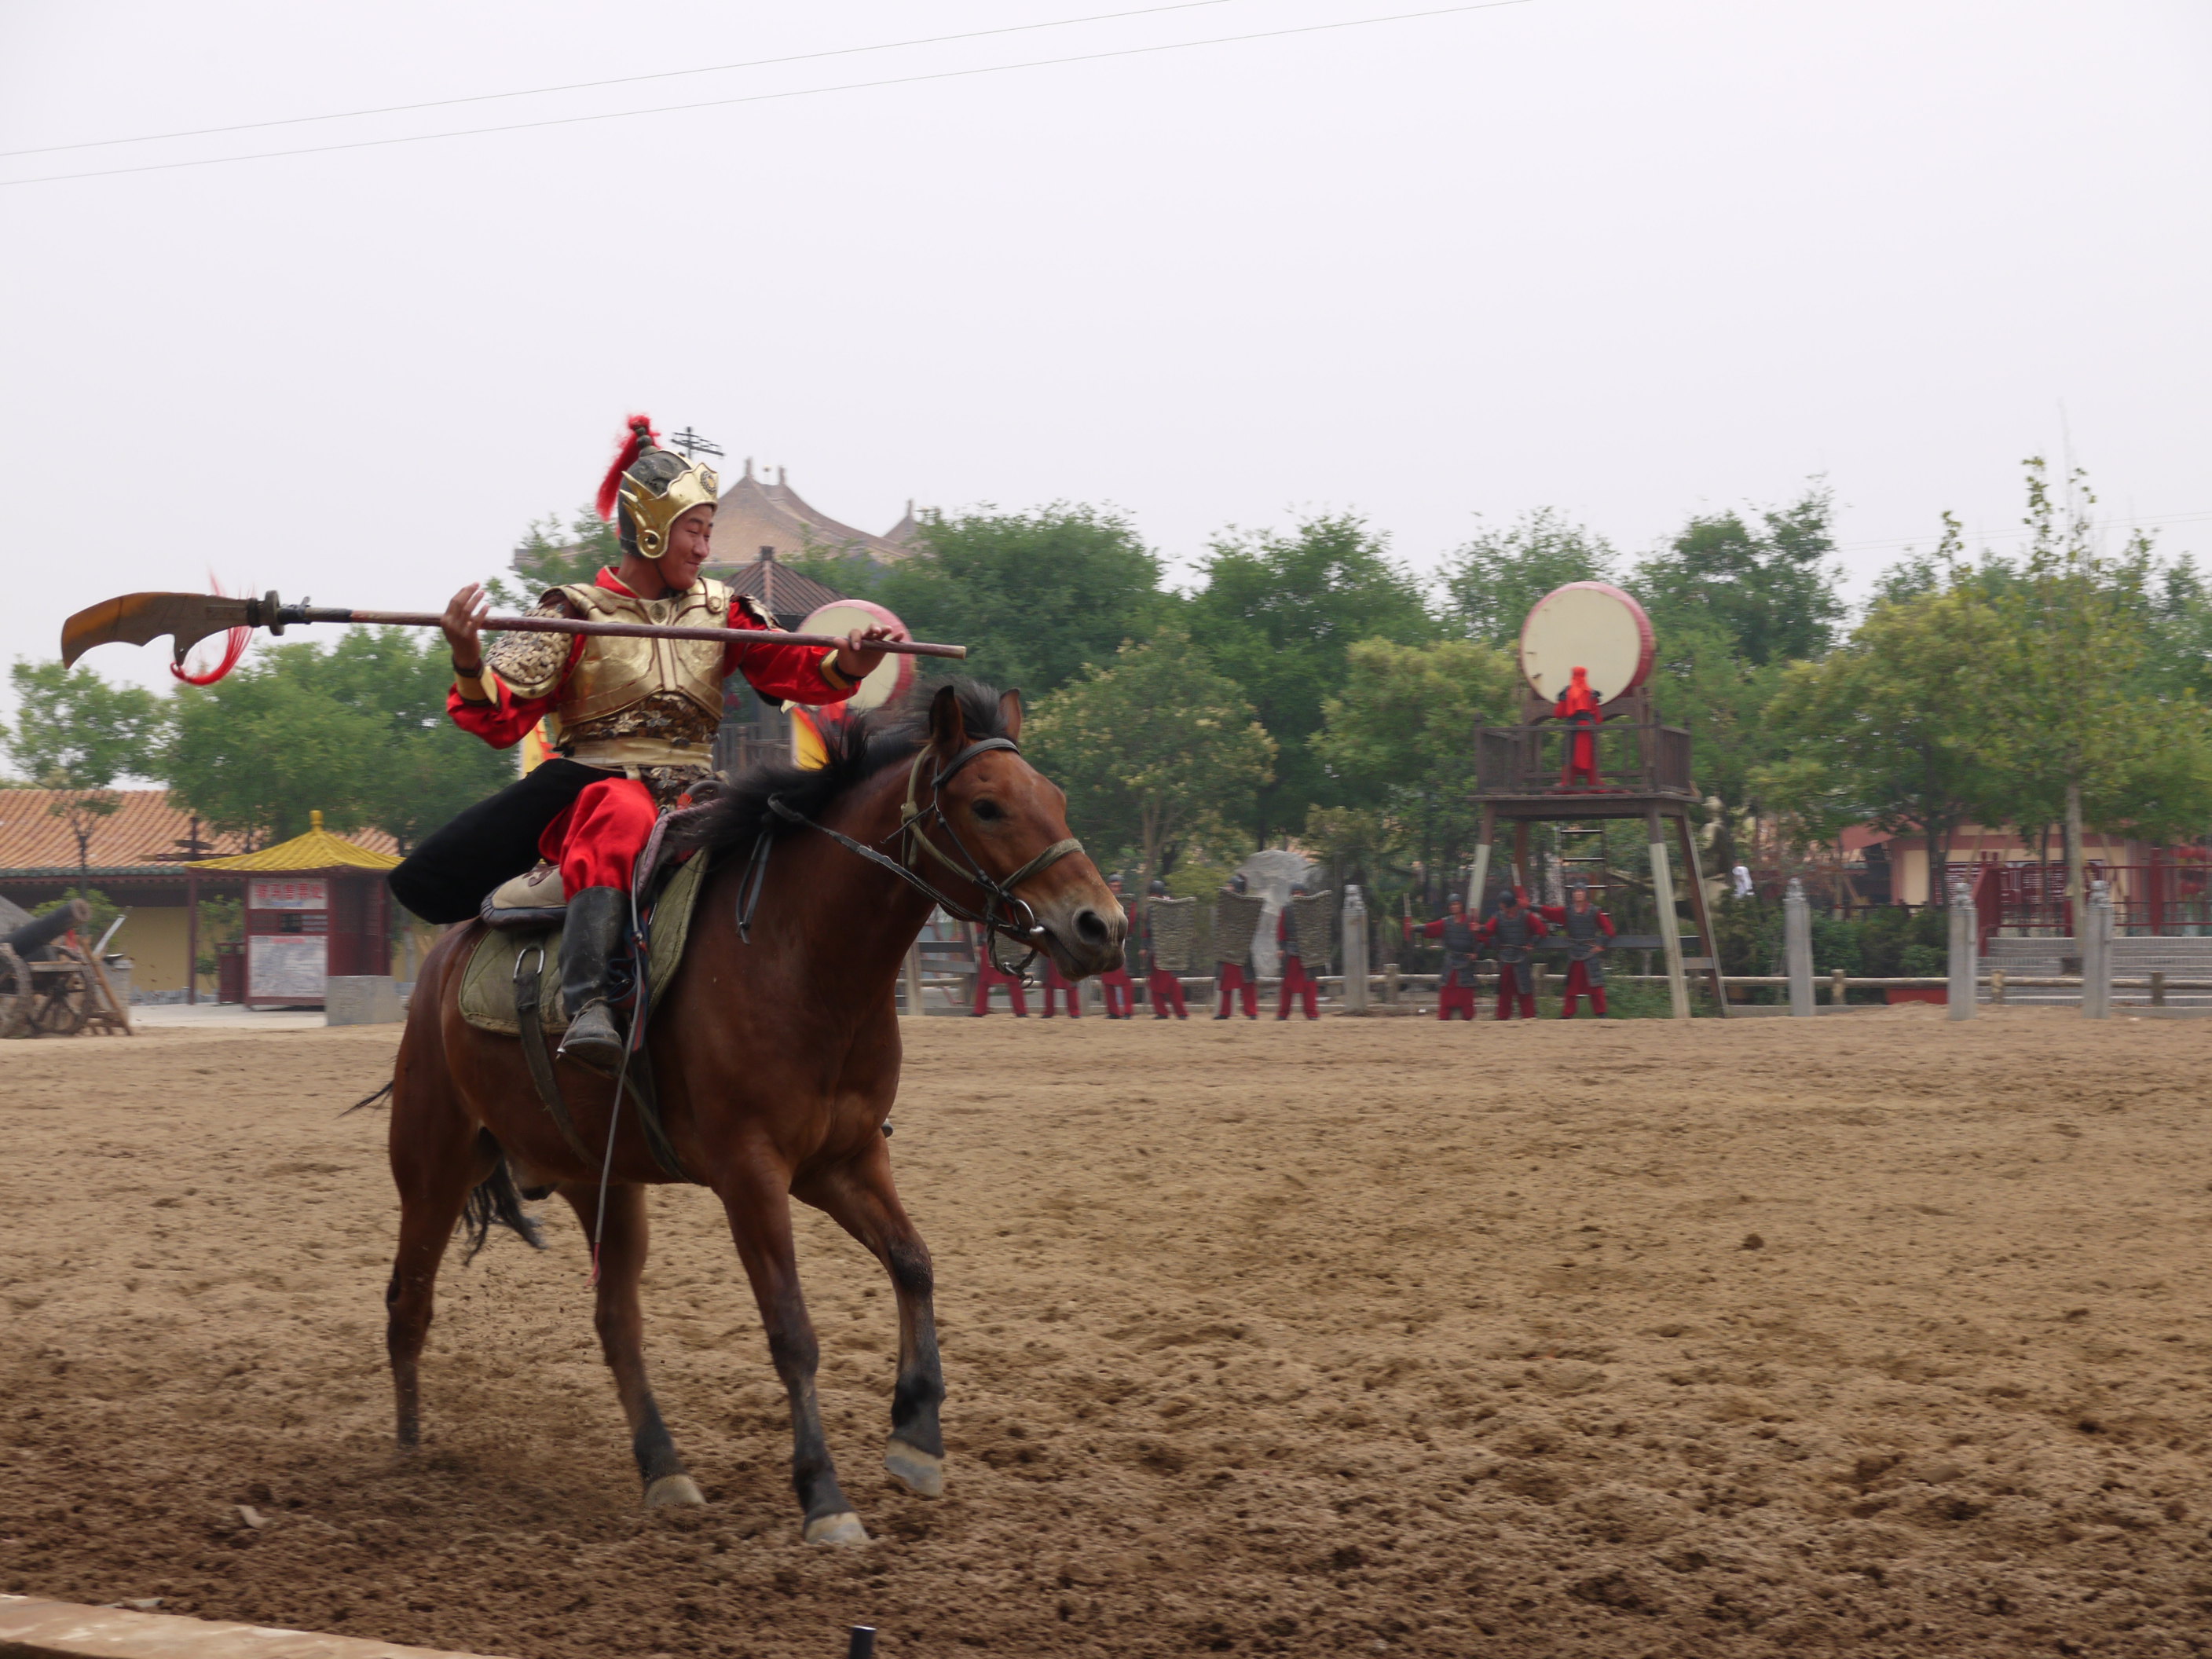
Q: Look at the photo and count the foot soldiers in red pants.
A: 9